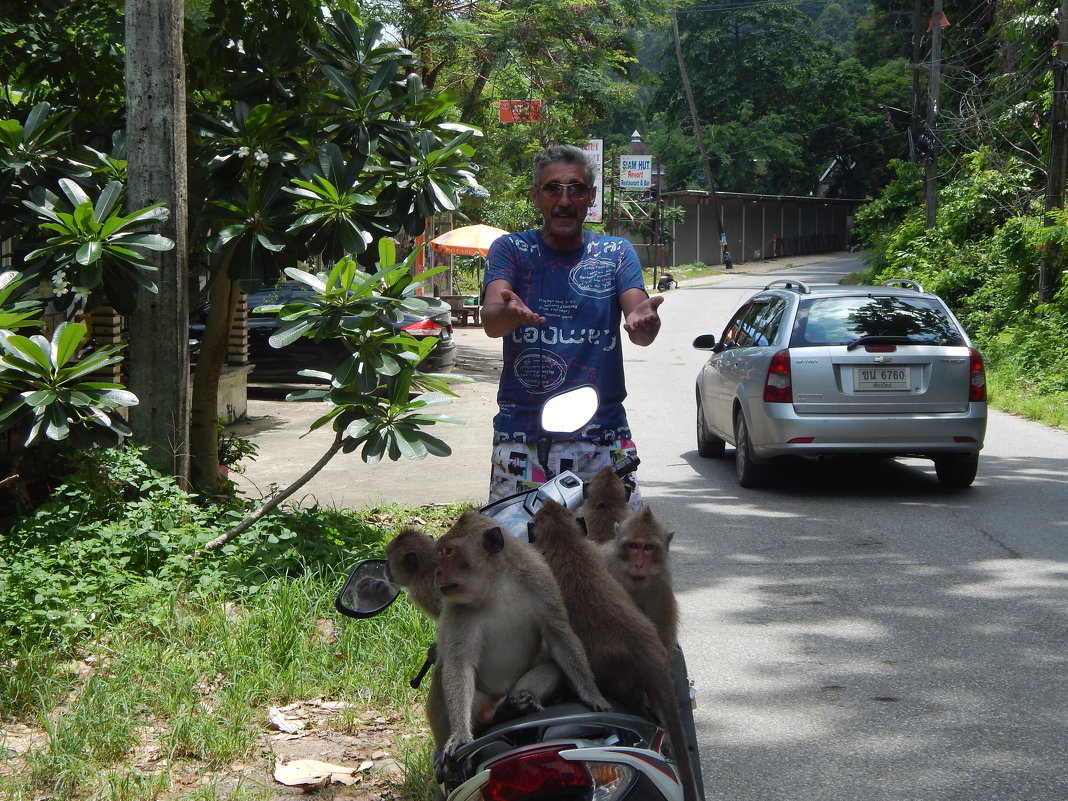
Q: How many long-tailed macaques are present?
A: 5